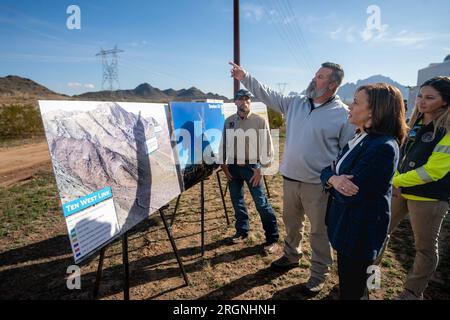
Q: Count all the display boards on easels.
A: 3